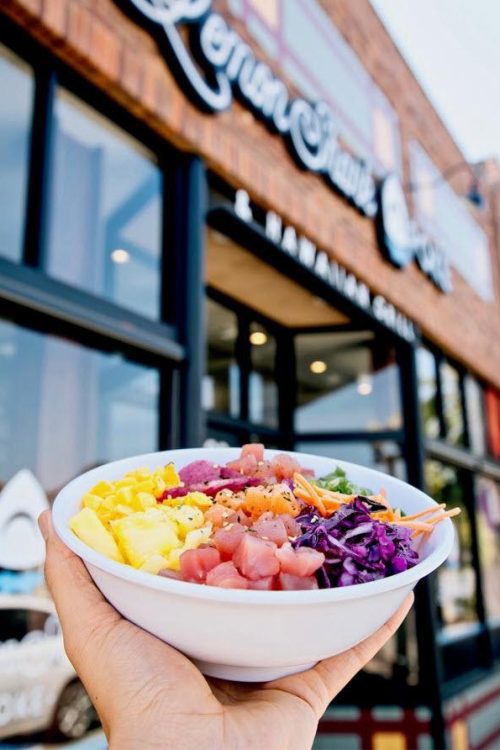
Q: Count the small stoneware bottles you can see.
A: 0